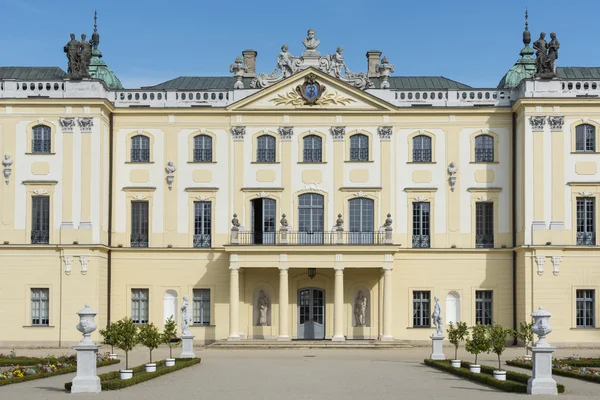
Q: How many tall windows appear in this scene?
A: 9